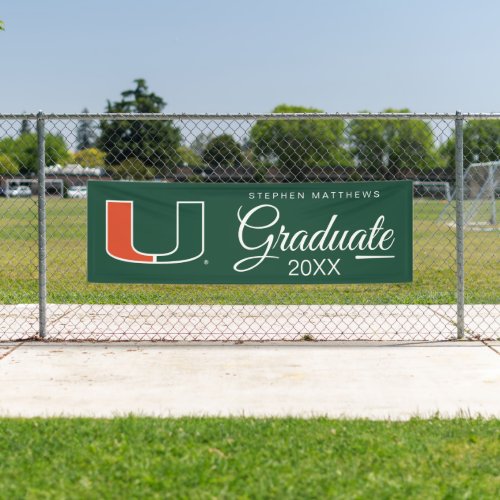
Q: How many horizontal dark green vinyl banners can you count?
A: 1